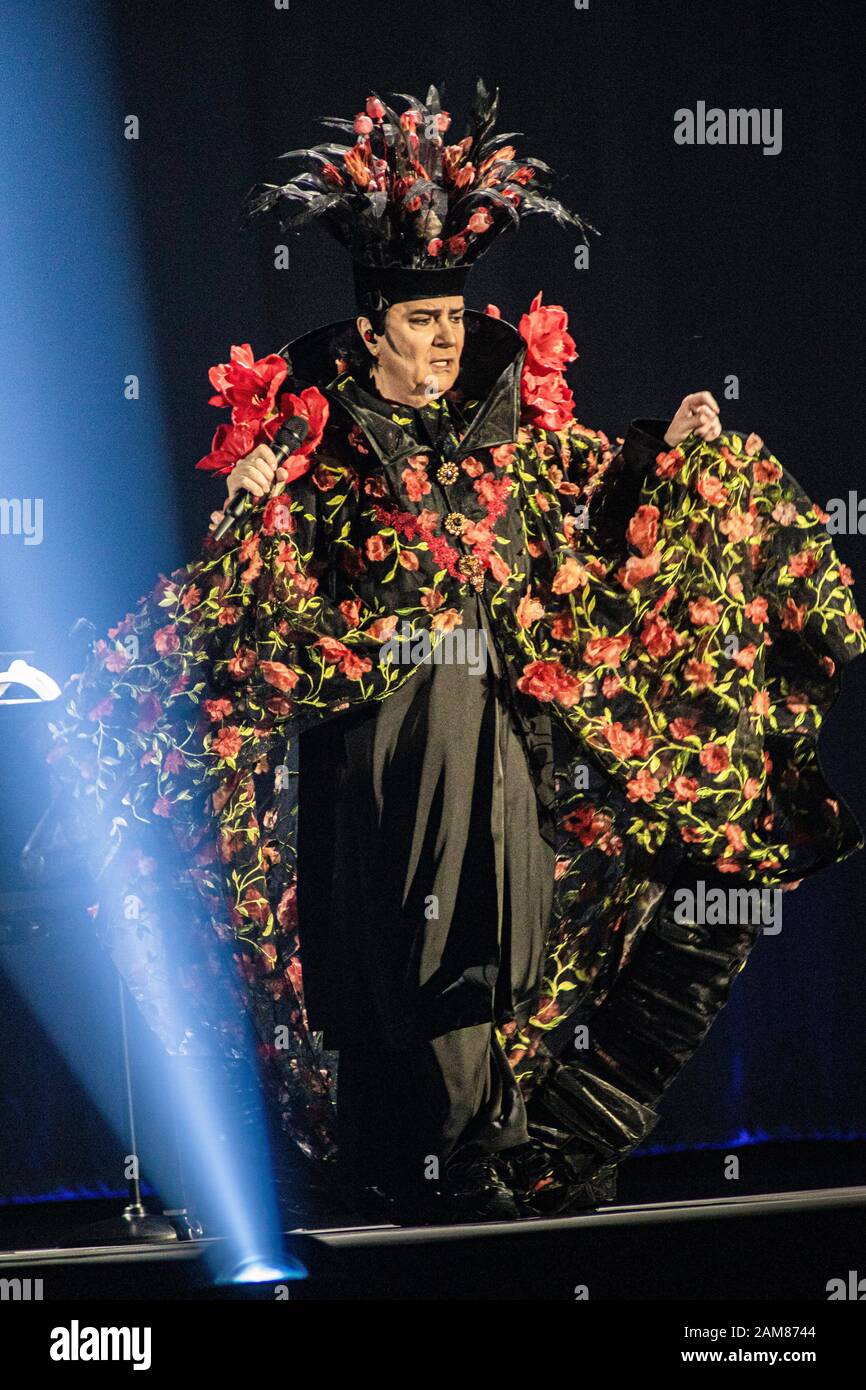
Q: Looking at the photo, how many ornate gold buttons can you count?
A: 3